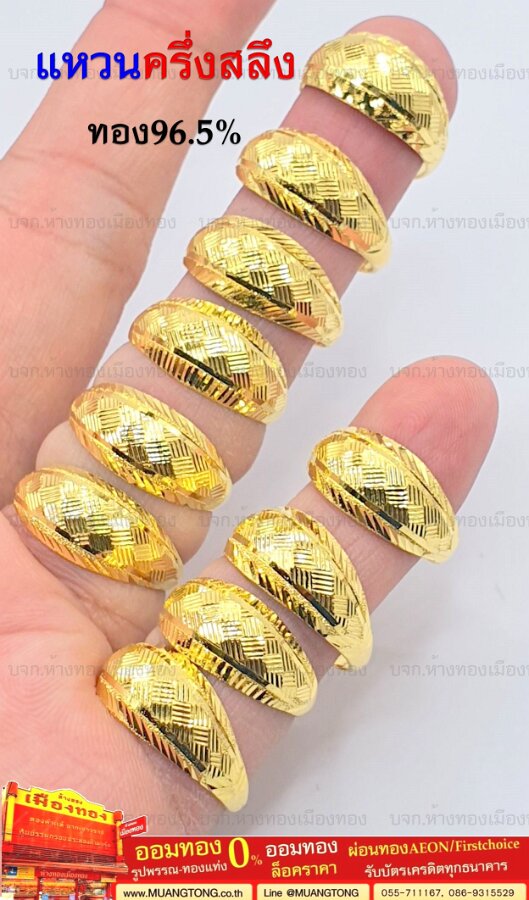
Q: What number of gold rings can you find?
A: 10